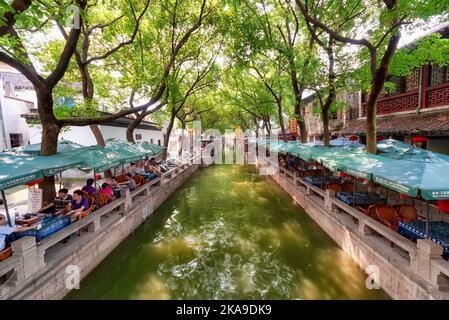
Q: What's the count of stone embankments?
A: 2